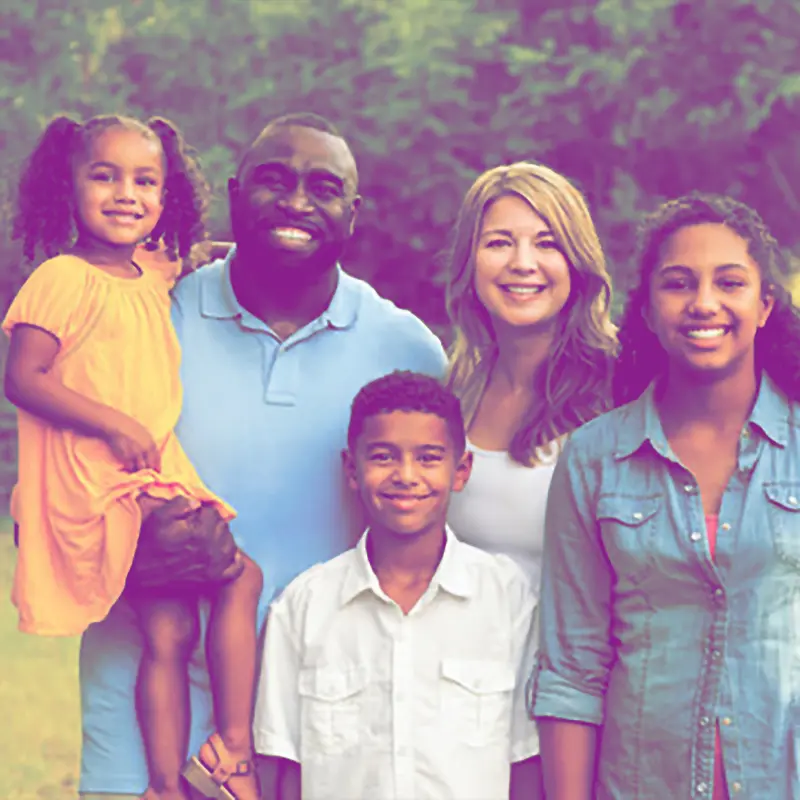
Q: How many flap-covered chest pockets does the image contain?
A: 4